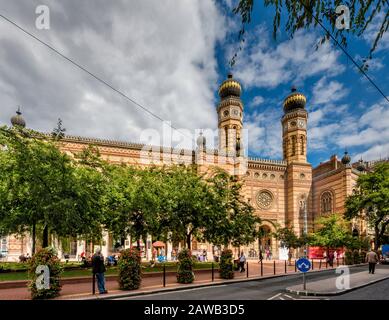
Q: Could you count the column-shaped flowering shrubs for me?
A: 4